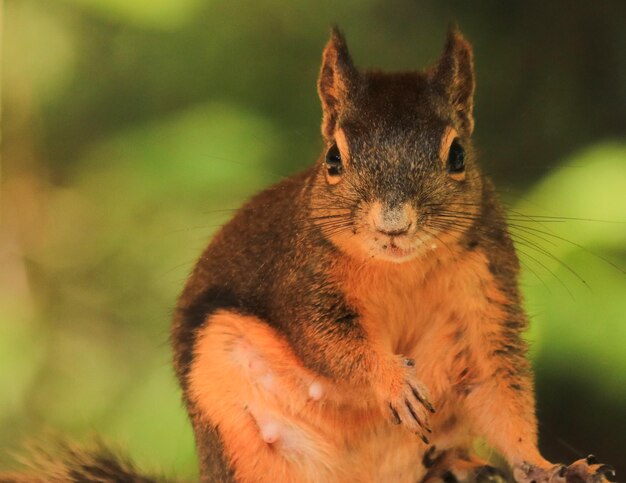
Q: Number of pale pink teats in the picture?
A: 2